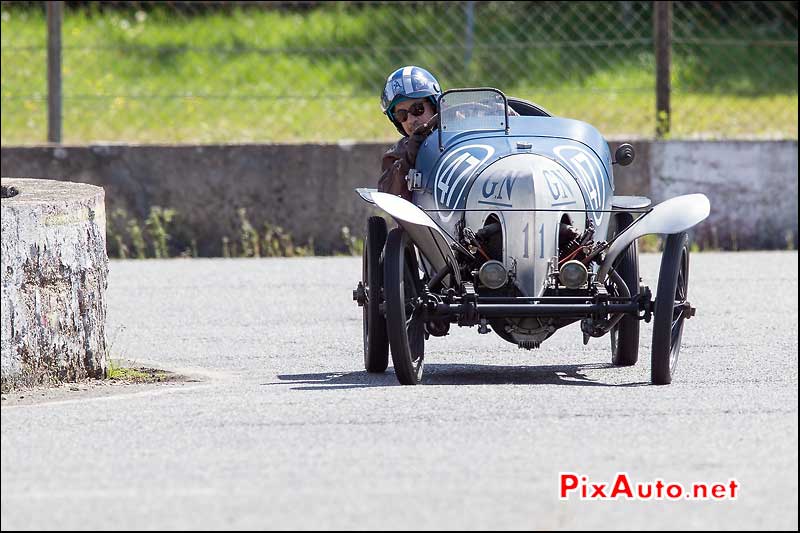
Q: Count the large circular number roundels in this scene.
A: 2